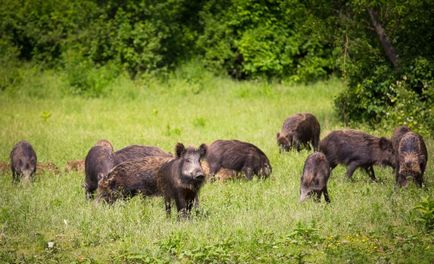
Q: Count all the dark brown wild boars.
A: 11